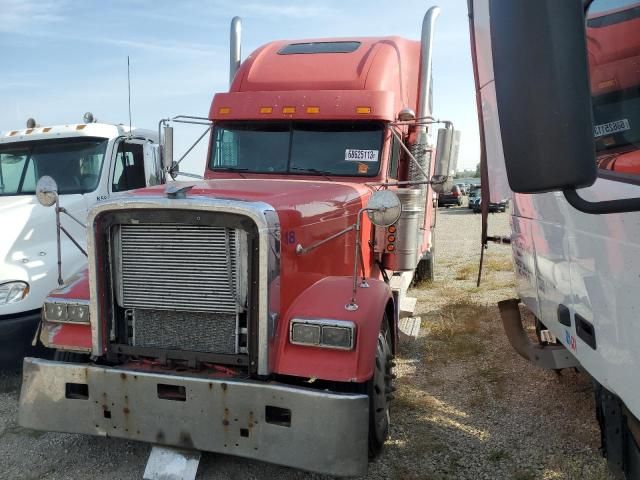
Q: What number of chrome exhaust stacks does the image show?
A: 2